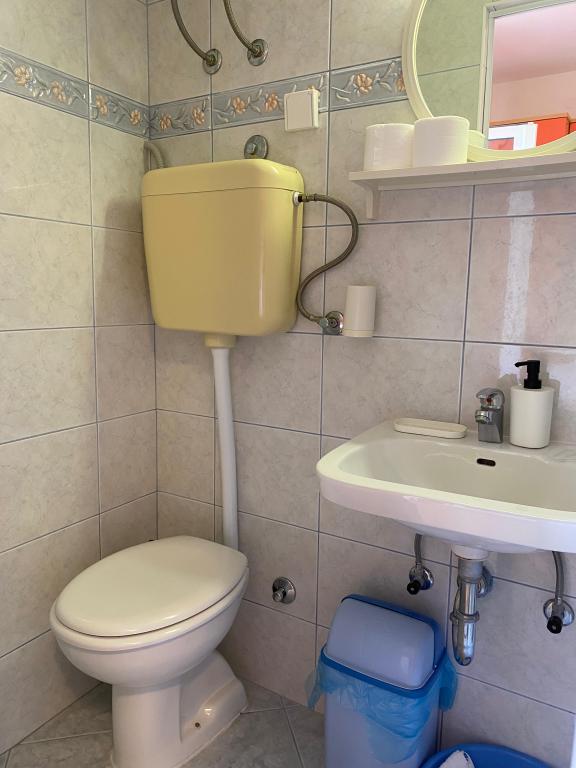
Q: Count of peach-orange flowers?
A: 10